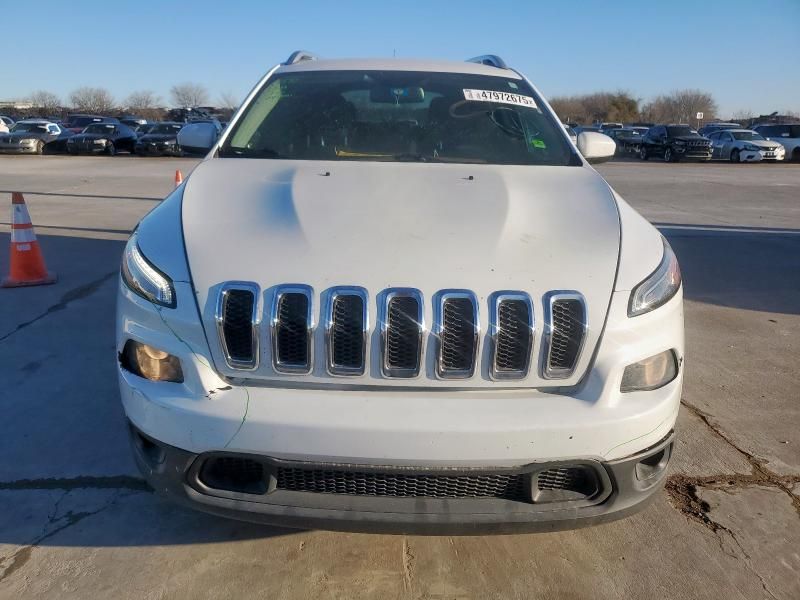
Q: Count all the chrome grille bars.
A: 7